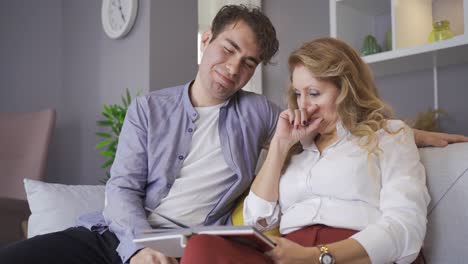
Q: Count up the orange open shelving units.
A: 0